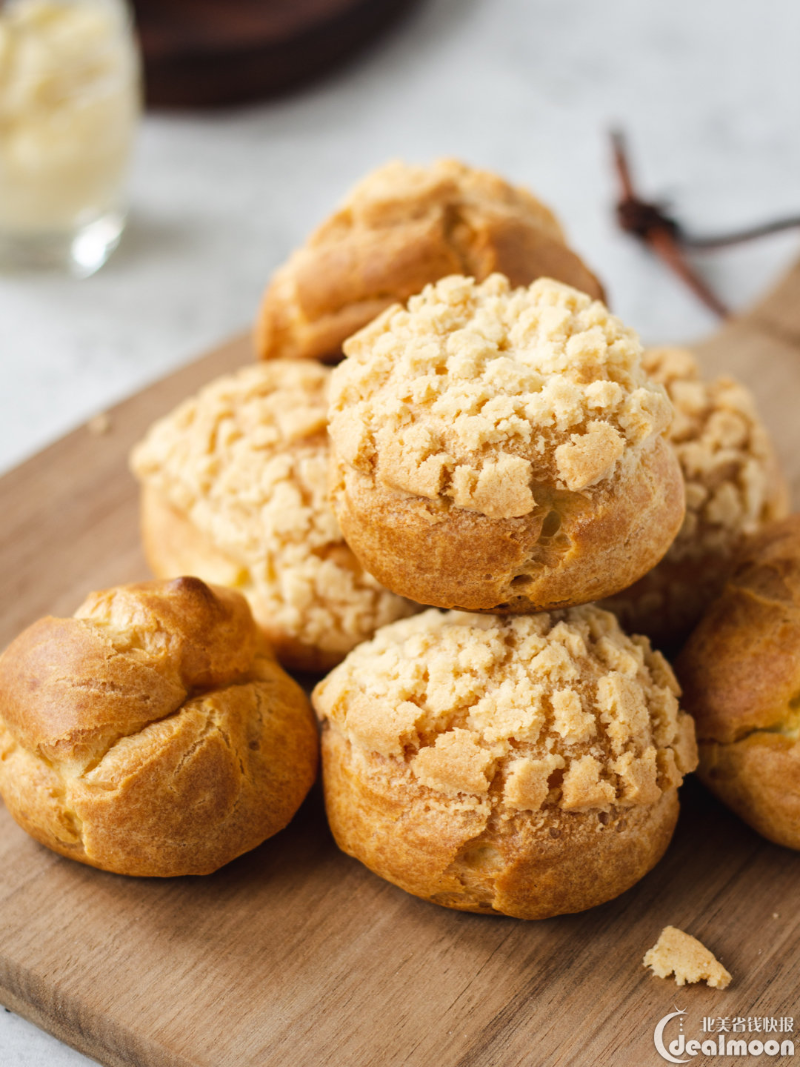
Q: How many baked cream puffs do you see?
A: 7